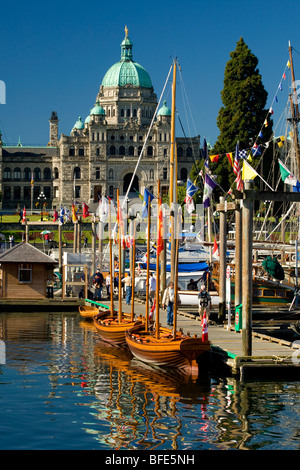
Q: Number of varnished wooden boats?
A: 3